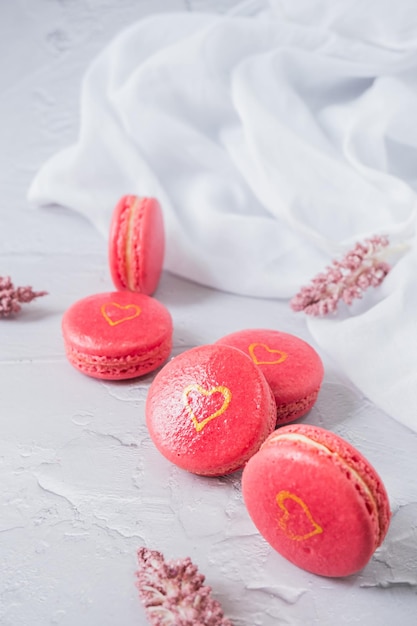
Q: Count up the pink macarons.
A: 5